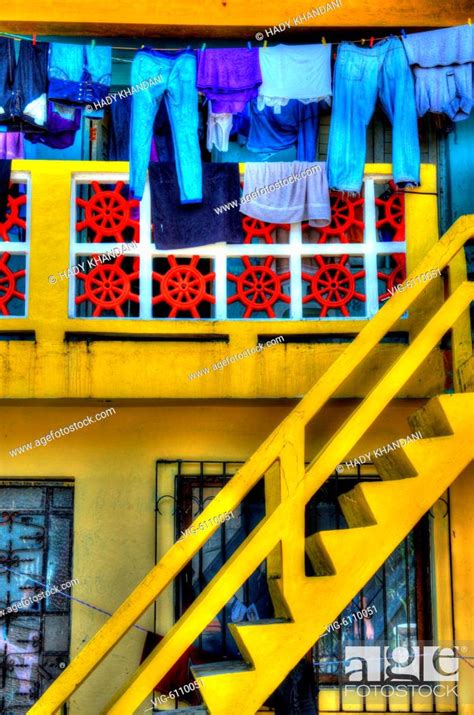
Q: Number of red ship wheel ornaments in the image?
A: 11